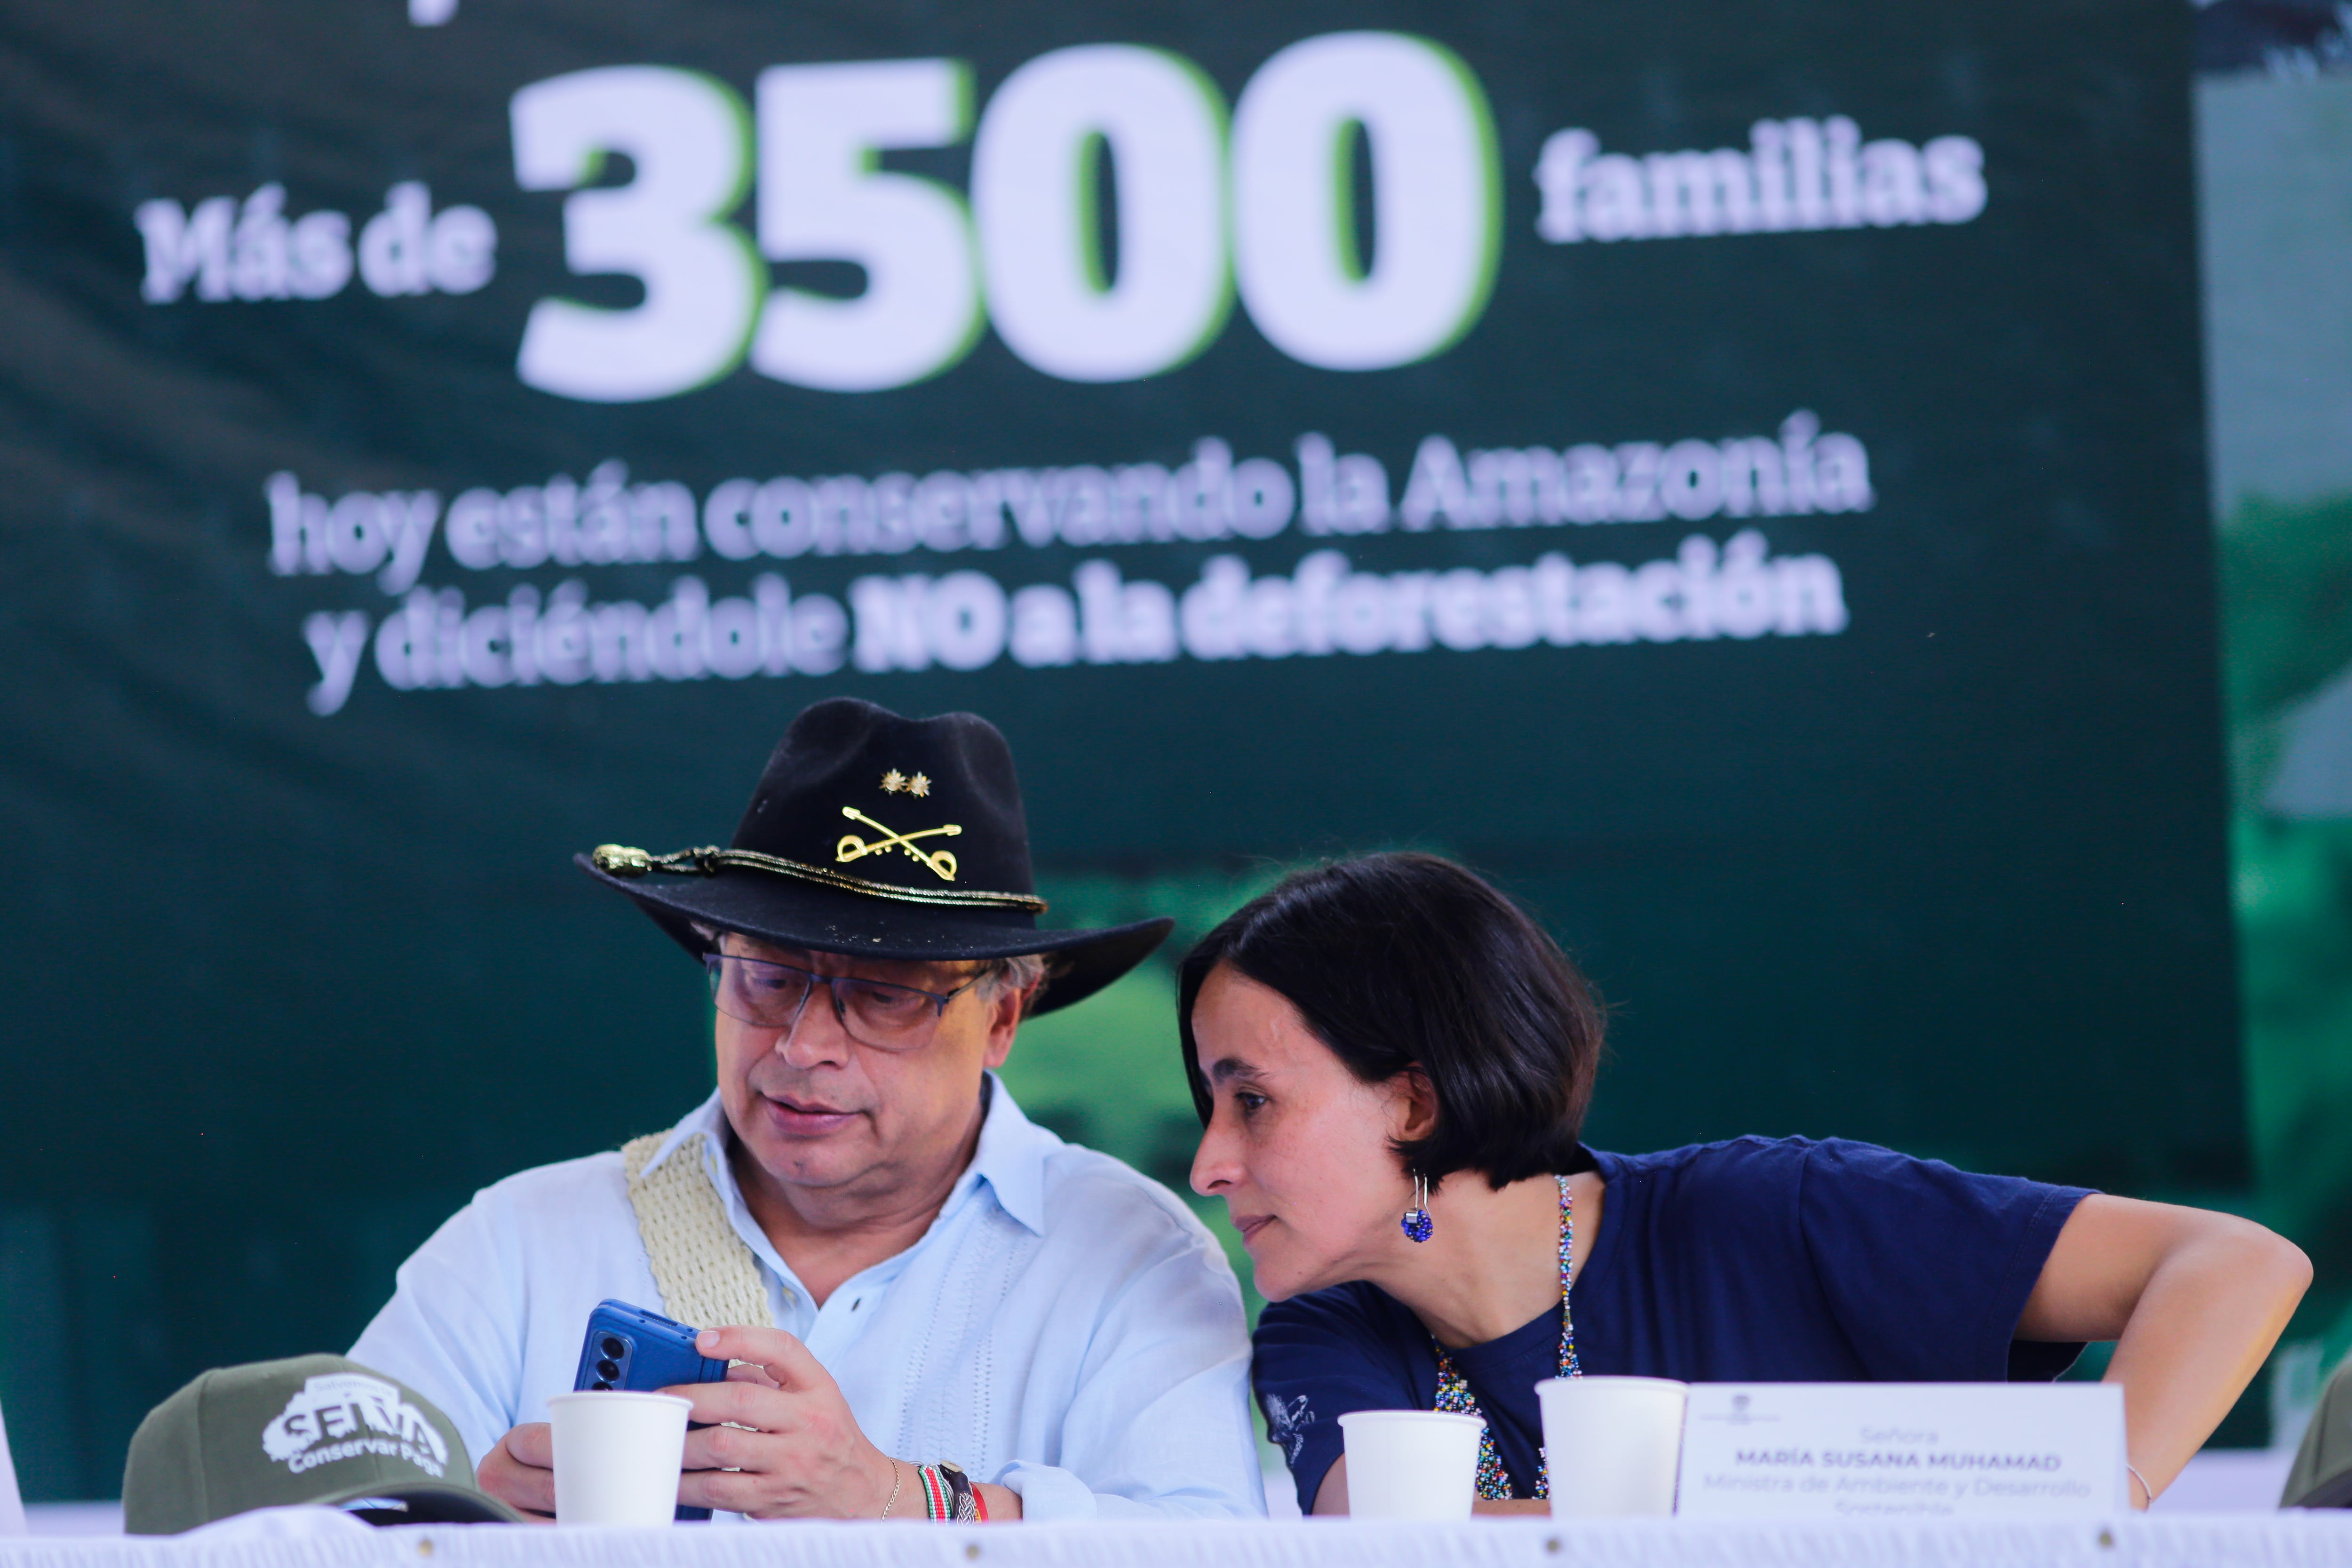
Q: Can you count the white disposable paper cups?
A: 3